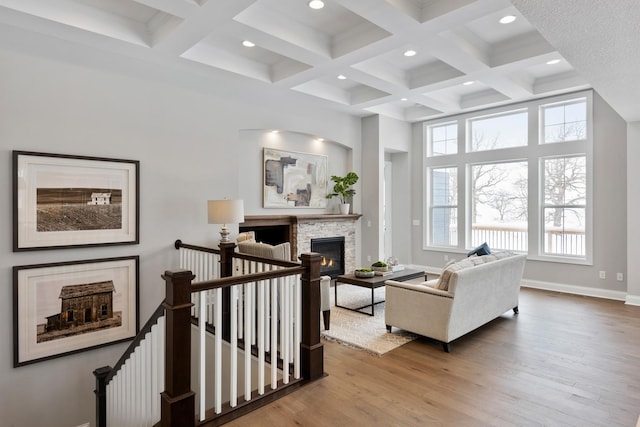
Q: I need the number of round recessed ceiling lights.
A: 8